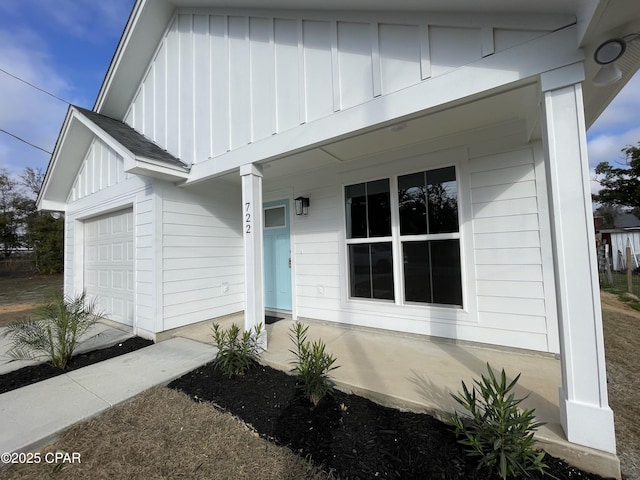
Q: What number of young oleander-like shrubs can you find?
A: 3